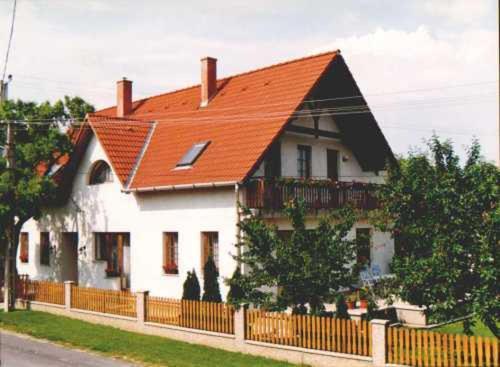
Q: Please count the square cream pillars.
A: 4